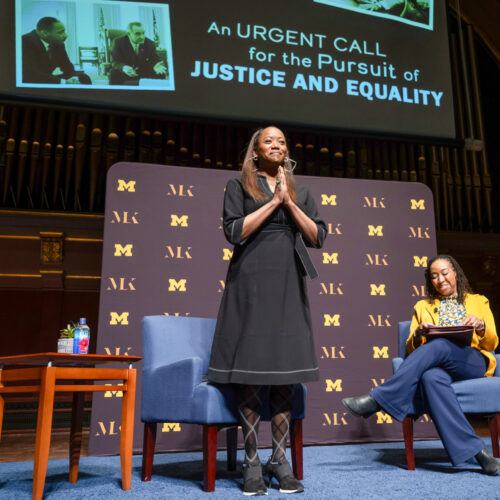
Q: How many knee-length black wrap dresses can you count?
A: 1